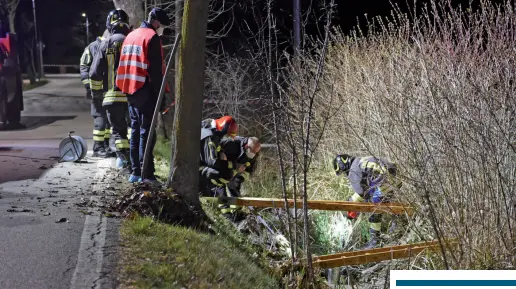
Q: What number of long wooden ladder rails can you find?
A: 2